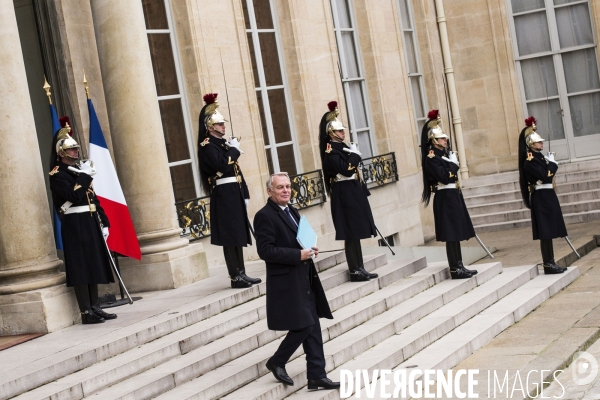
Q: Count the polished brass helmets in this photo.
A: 5